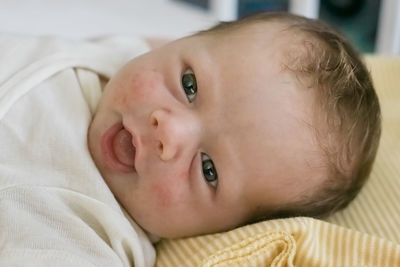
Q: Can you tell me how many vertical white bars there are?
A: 3